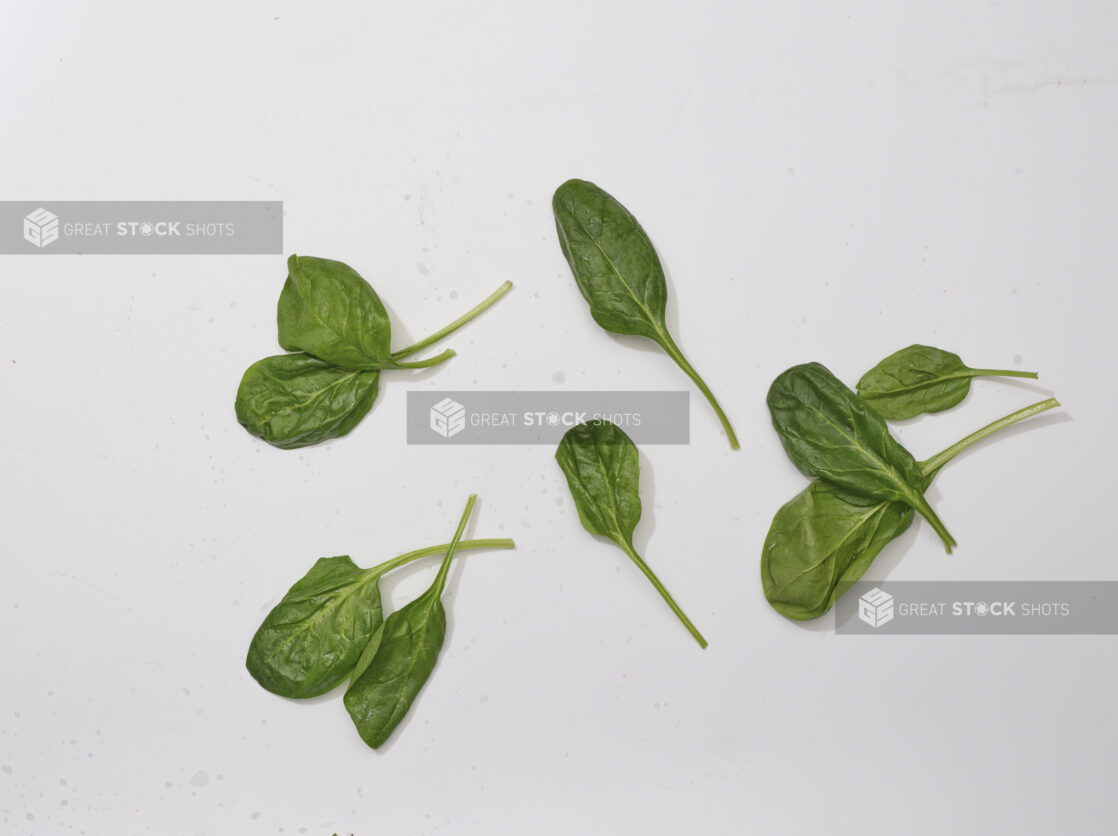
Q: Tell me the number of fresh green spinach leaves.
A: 9